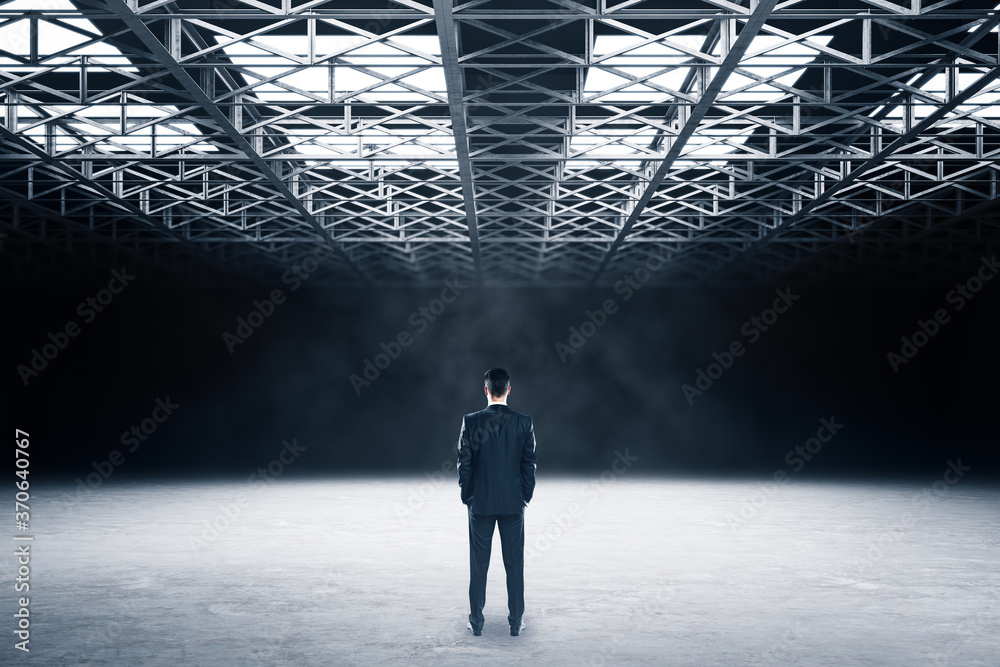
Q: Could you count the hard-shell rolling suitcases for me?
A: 0